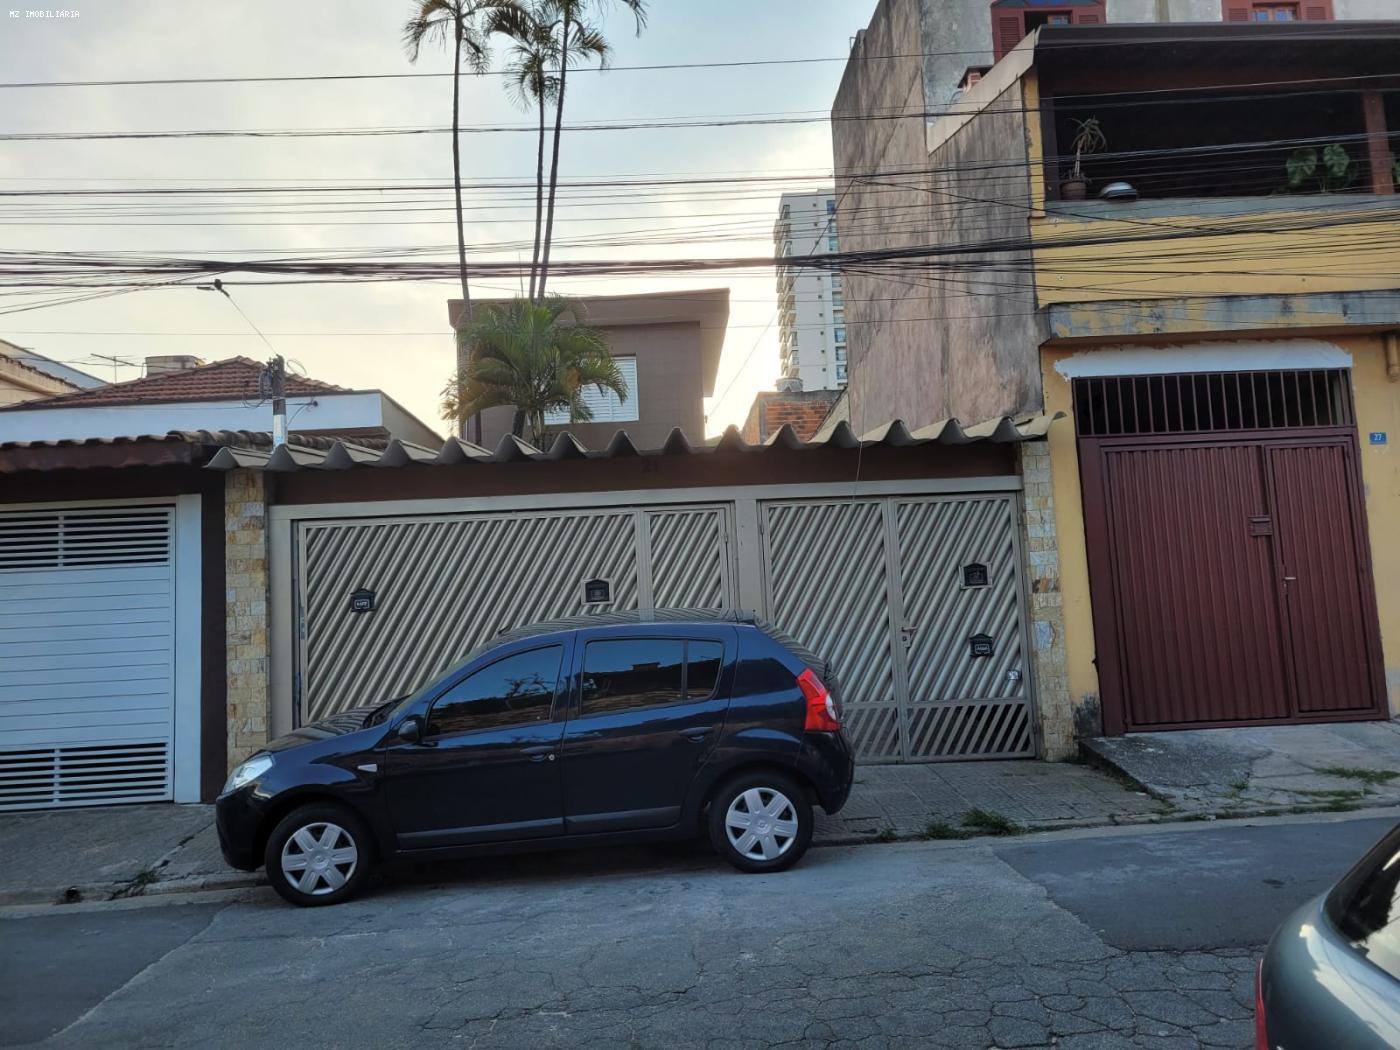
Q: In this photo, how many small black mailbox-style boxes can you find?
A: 4